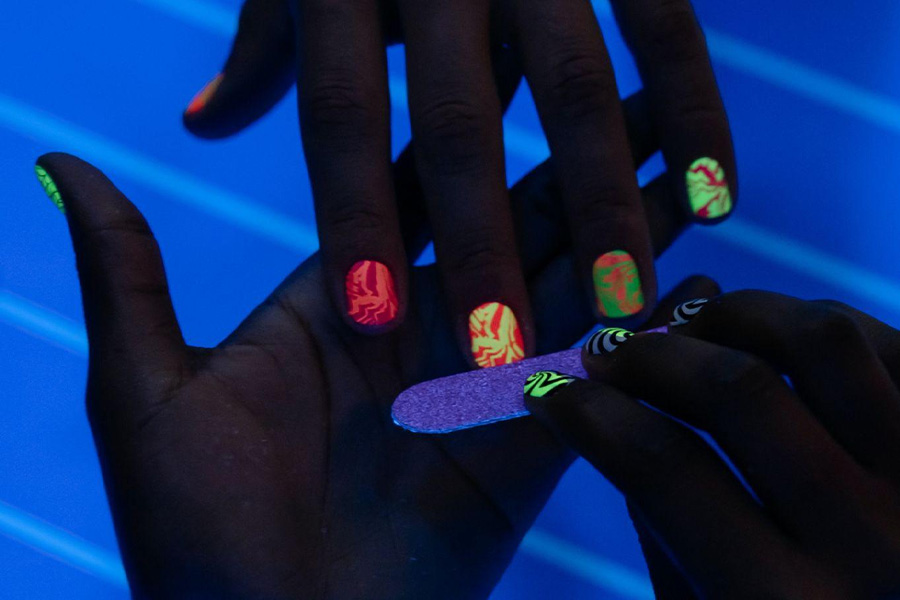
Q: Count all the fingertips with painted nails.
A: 9